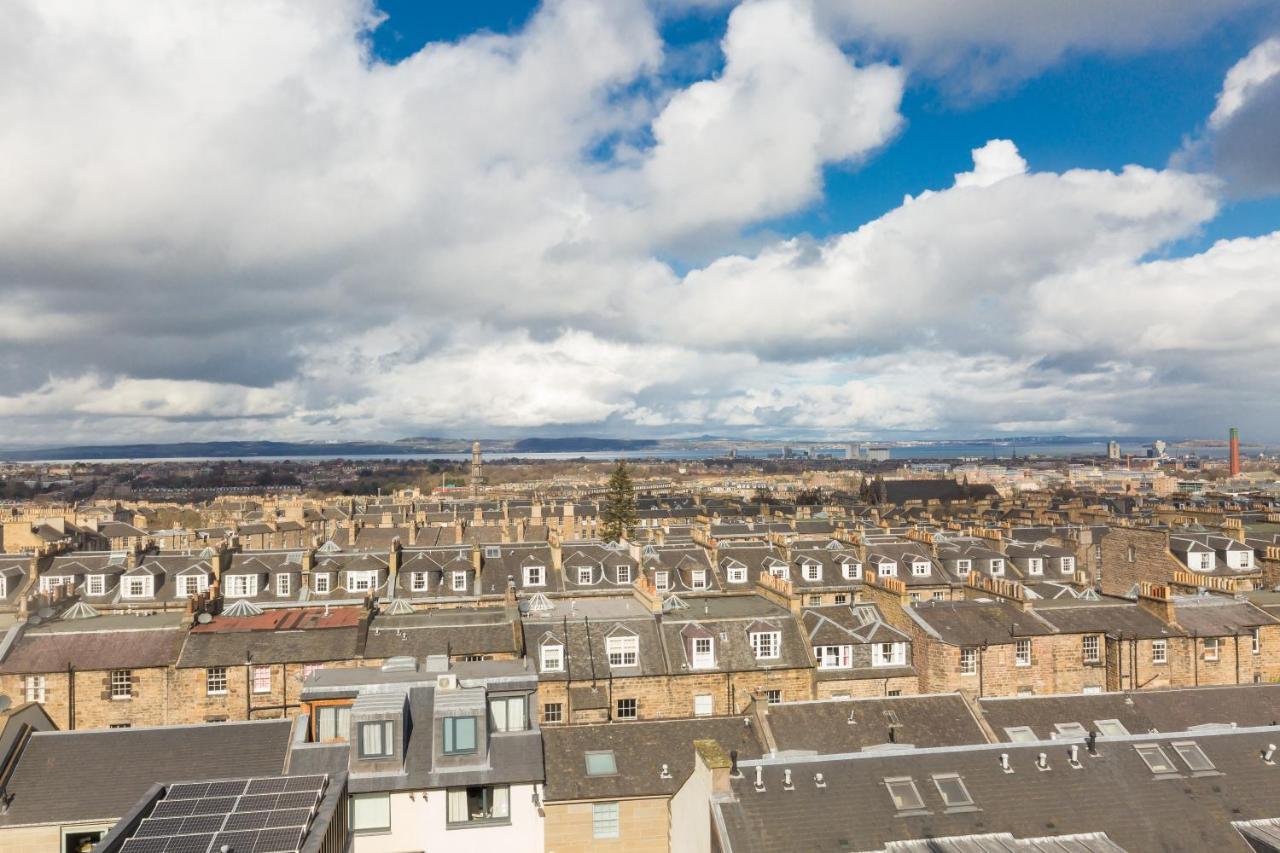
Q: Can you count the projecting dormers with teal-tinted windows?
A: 1